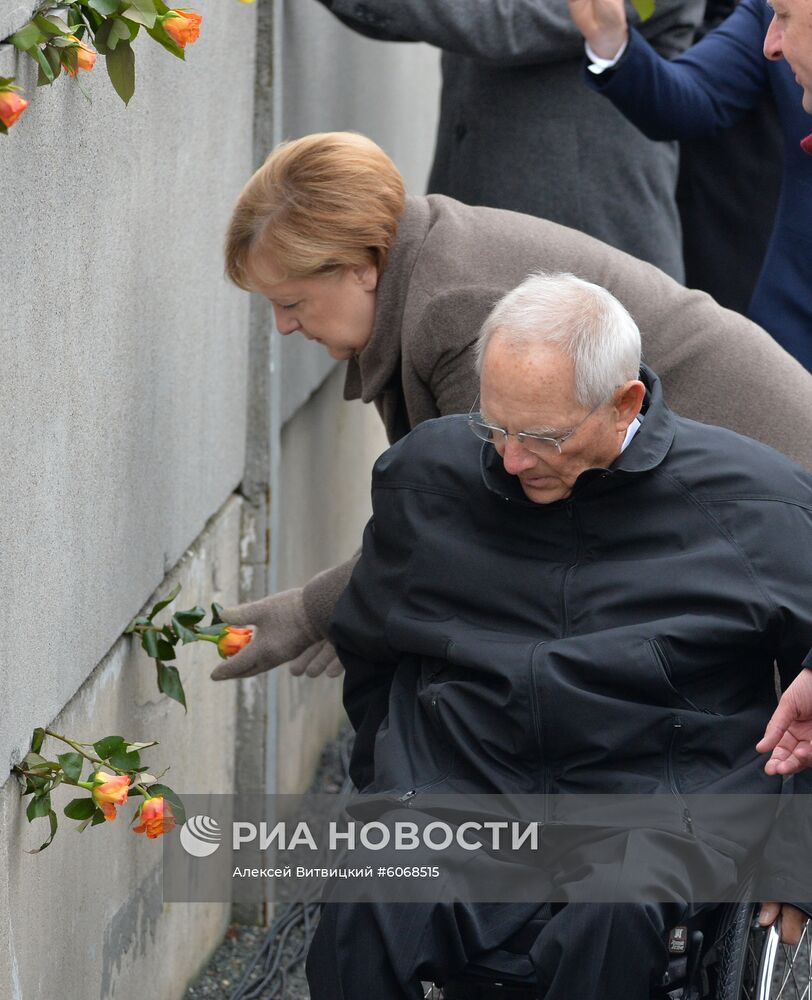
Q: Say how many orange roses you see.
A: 6